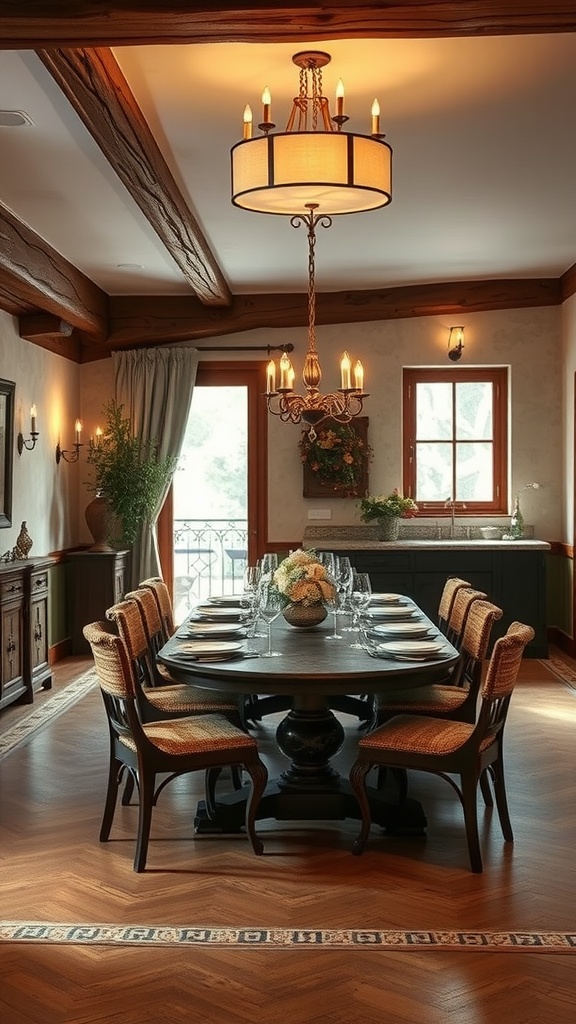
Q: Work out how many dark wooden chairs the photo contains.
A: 8